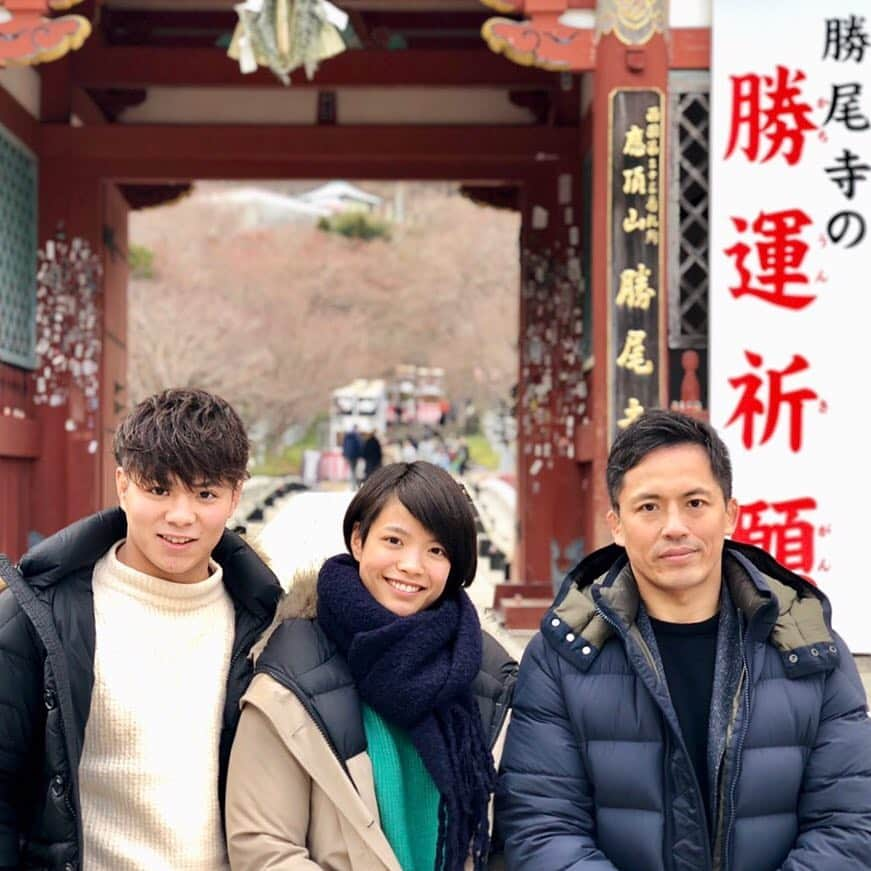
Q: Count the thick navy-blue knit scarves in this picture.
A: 1